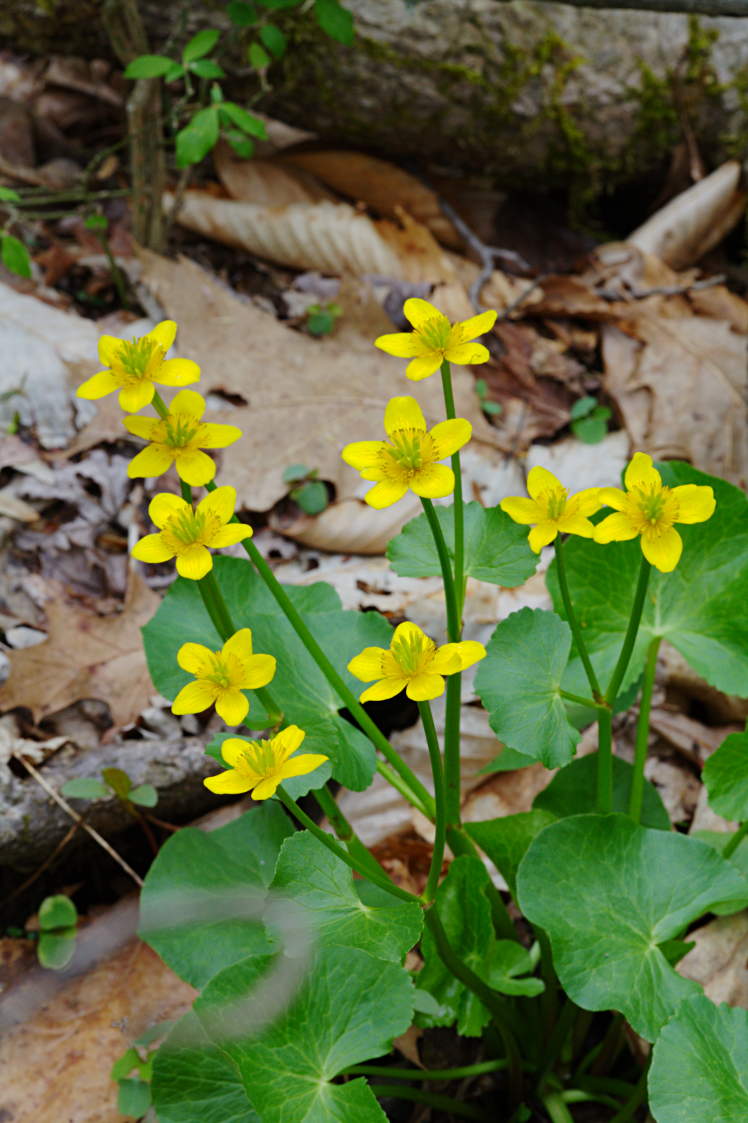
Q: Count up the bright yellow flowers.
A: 10